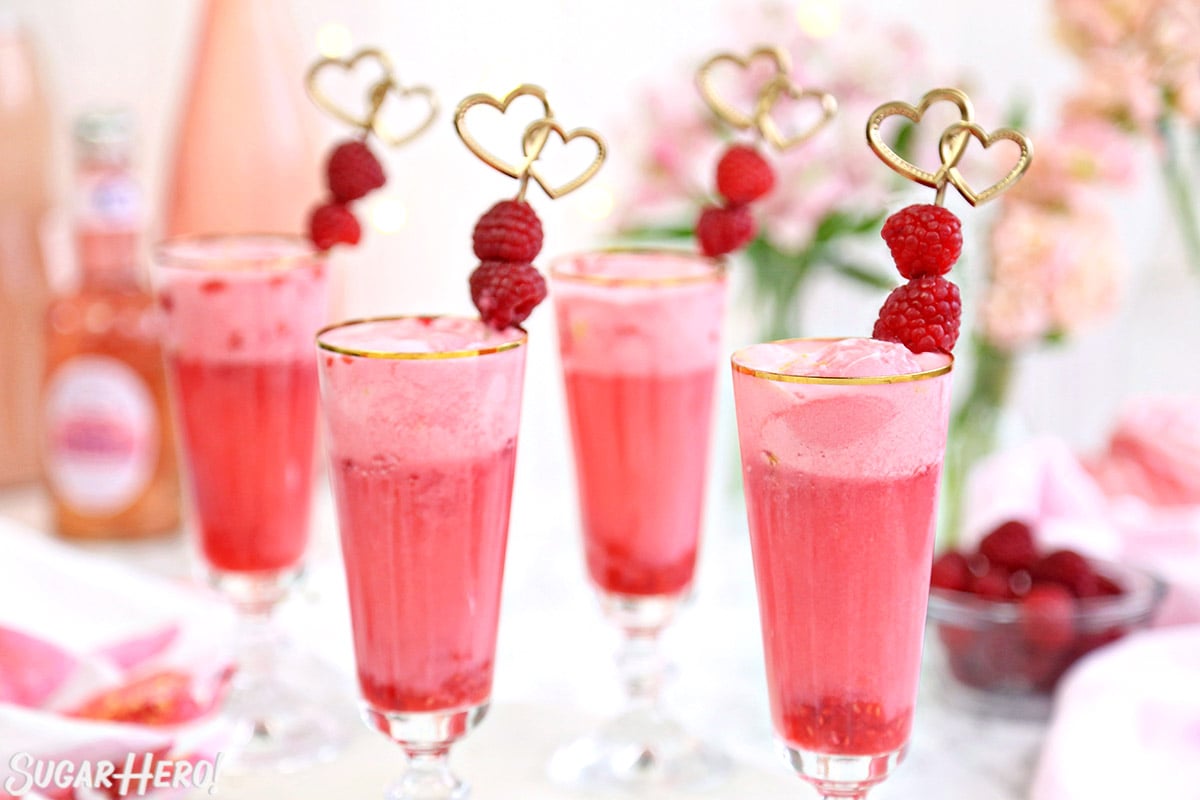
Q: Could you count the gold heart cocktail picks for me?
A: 4